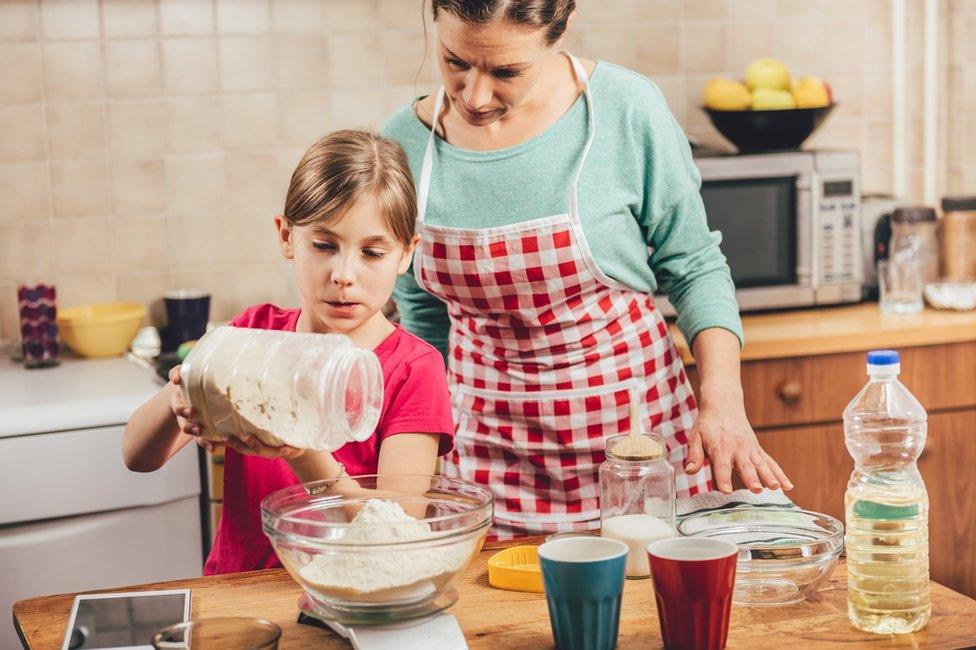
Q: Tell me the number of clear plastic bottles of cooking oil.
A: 1